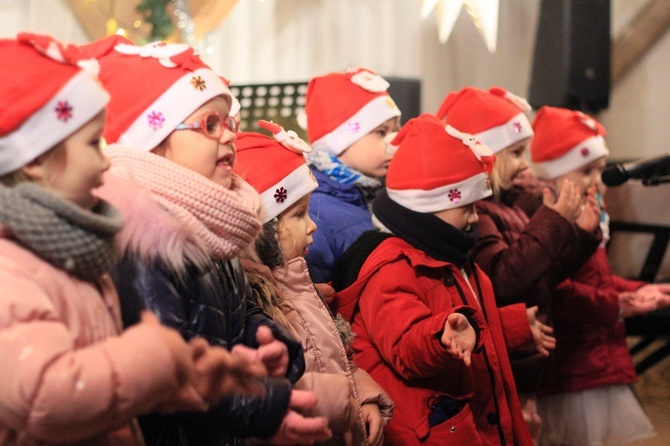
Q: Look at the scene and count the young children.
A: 7